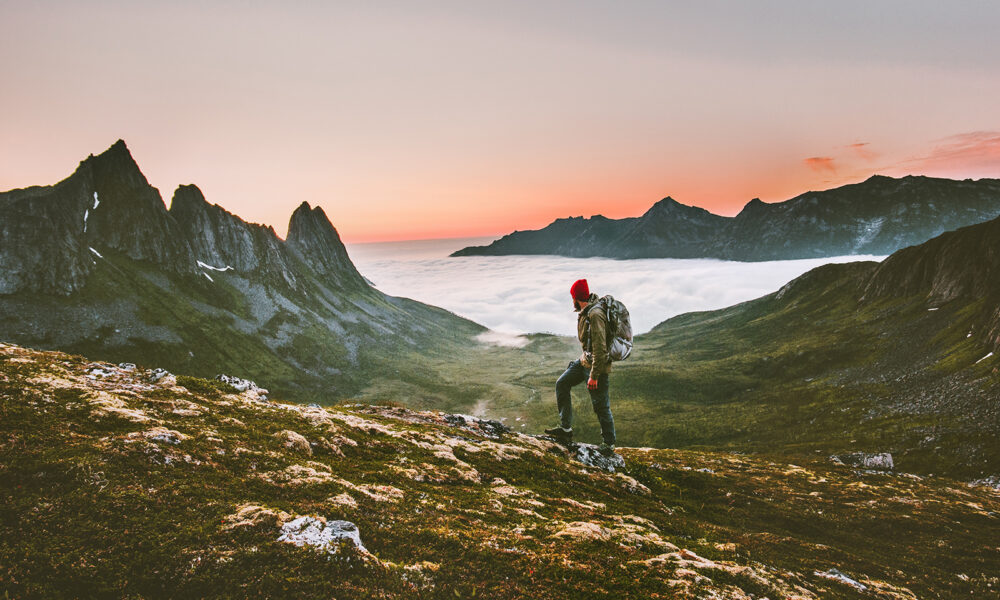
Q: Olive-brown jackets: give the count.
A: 1